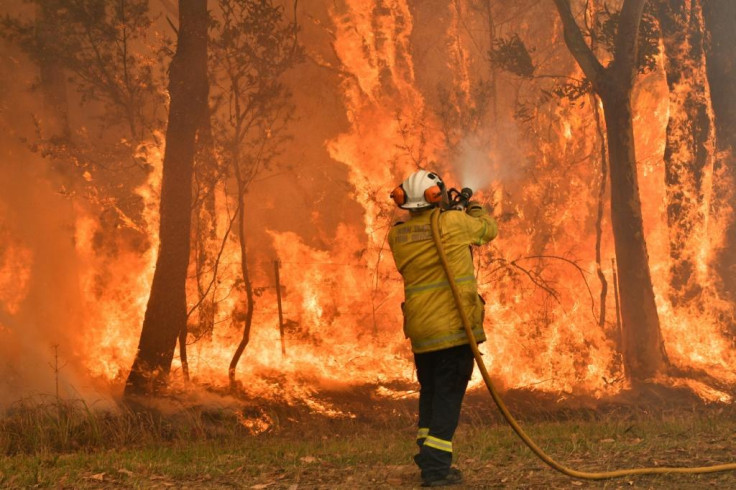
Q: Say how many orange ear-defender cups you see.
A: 2